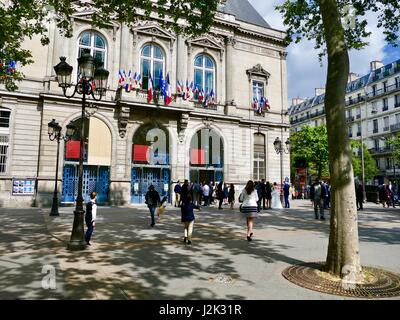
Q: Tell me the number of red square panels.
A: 3